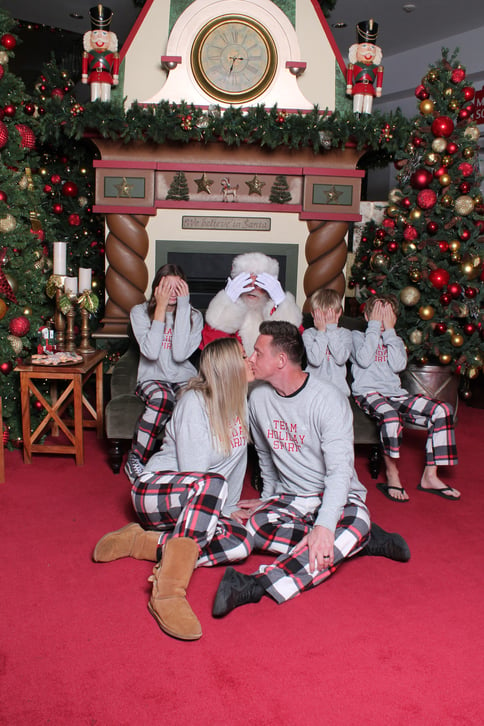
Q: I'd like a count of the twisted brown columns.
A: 2